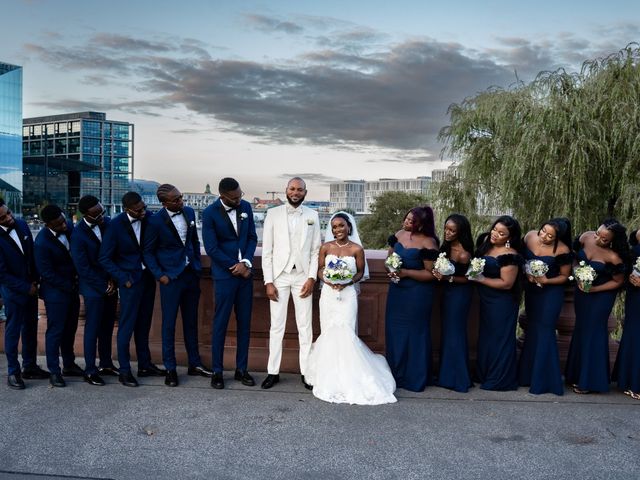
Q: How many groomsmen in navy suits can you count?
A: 6